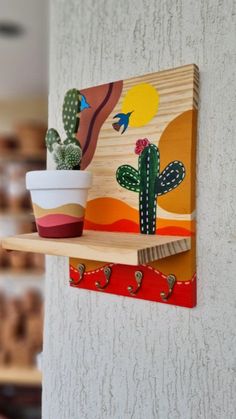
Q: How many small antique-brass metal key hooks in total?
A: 4